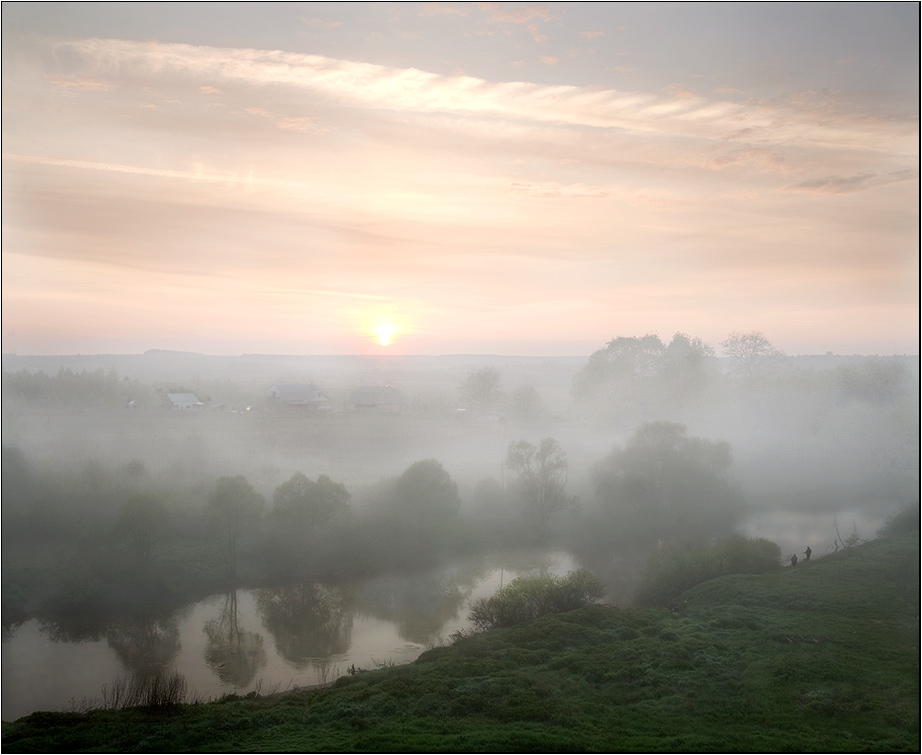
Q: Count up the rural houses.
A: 3